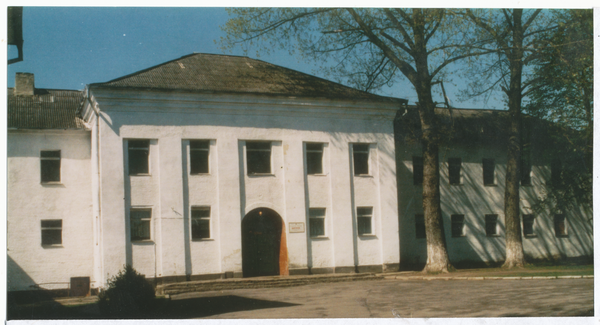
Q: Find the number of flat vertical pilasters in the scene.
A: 6